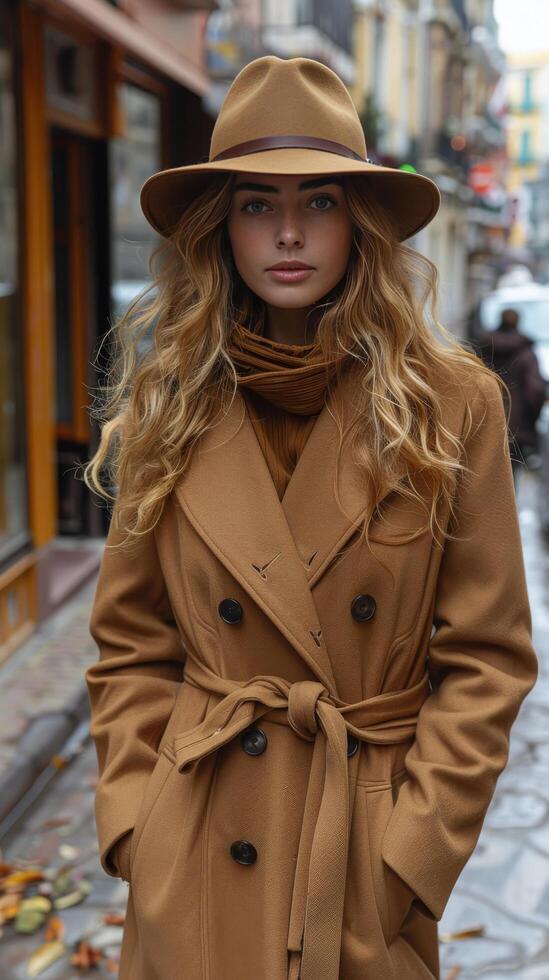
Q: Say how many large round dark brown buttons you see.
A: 5